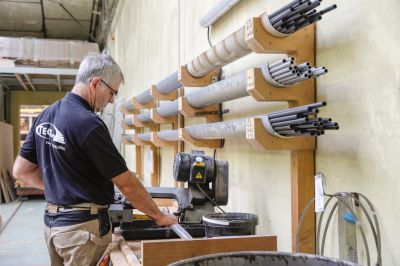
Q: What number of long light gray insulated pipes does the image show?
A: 3